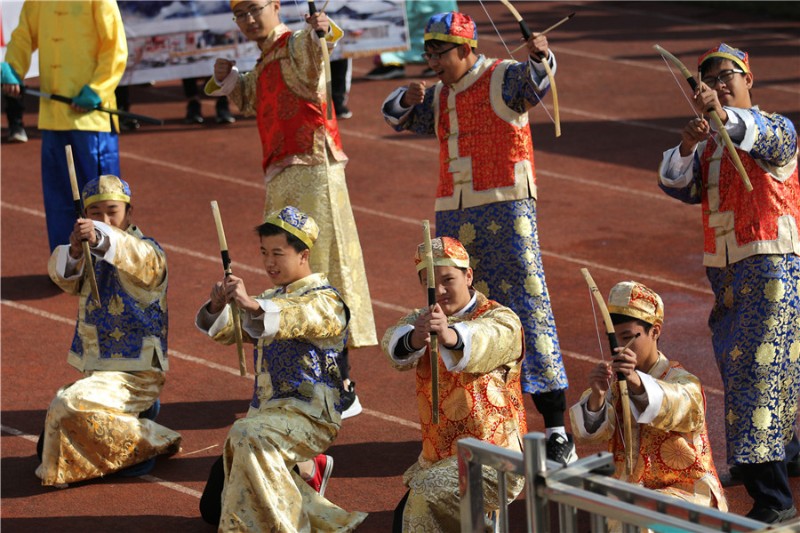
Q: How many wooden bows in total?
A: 7